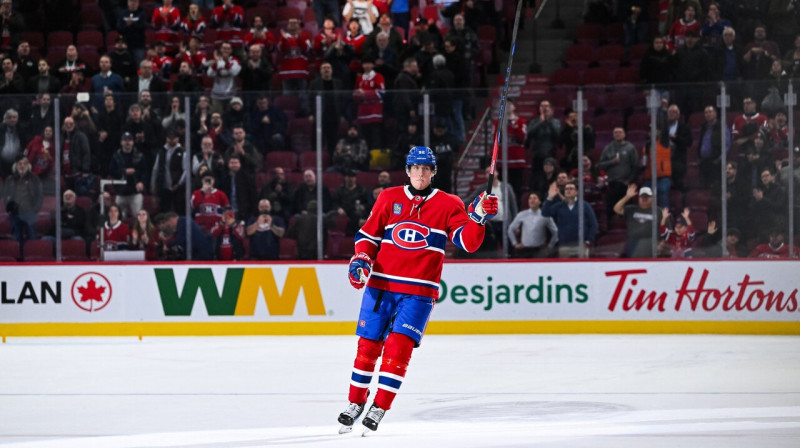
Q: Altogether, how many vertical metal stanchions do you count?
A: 9